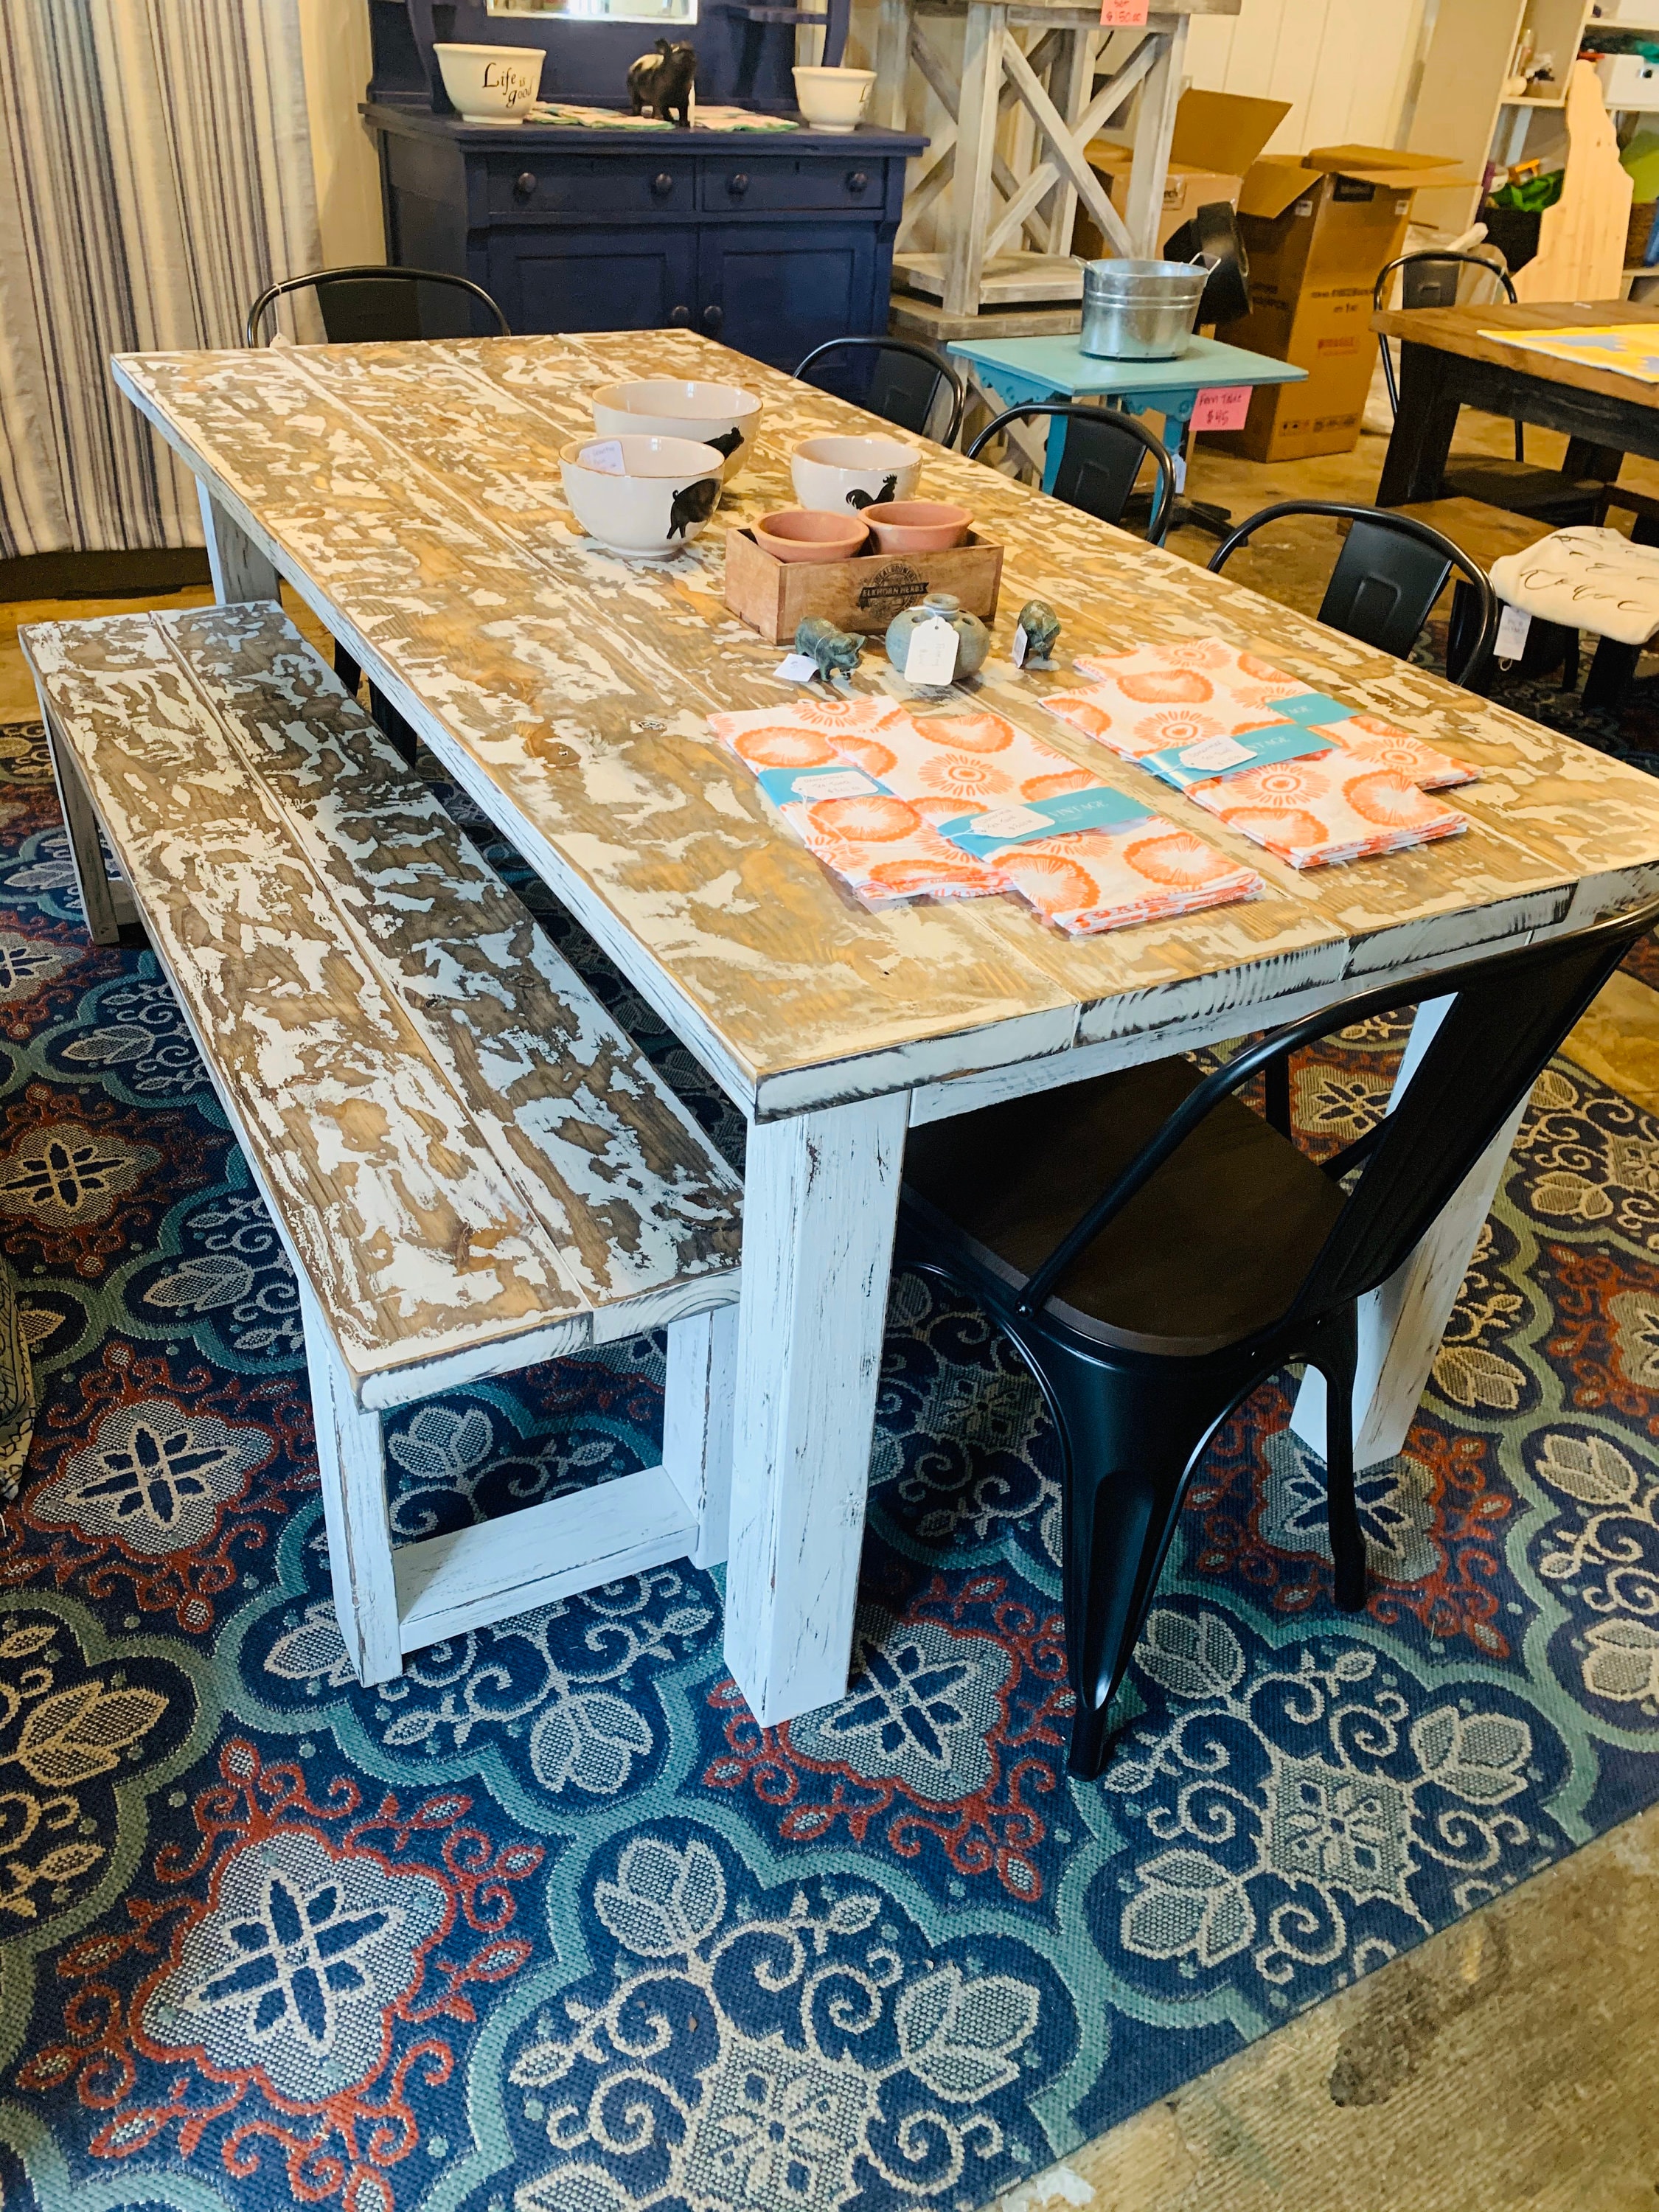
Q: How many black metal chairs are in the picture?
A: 6